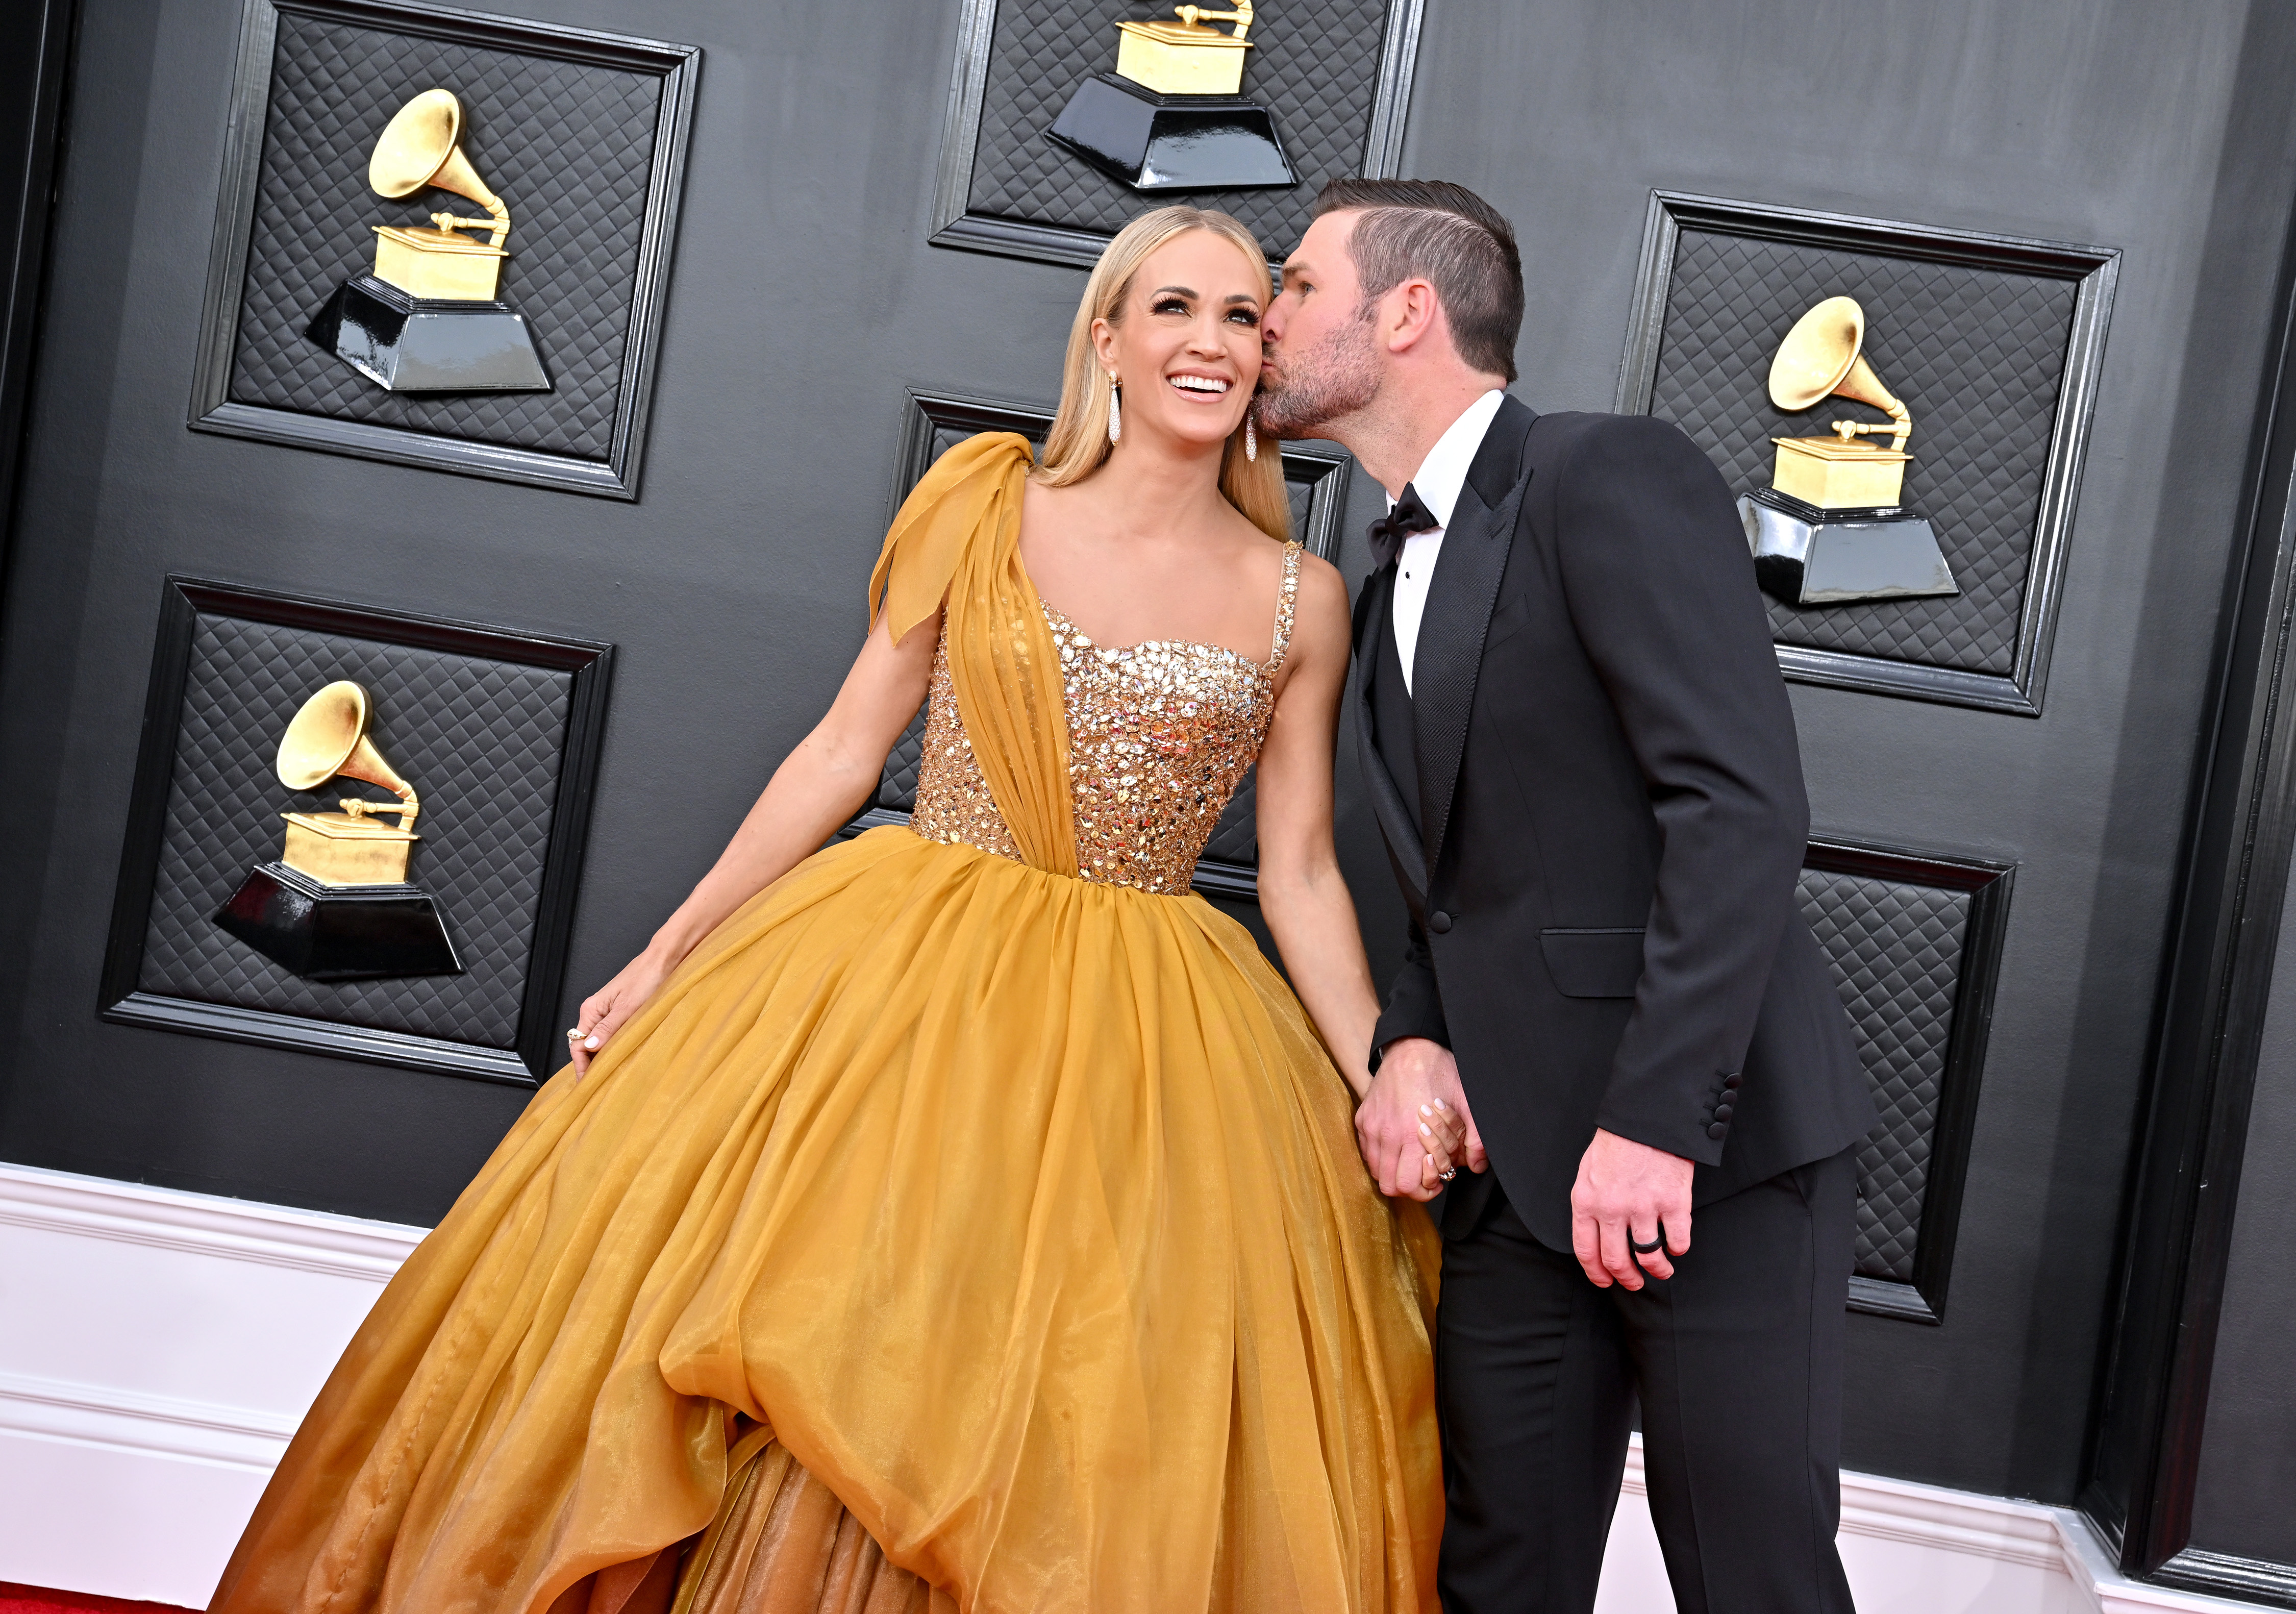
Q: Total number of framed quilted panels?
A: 6